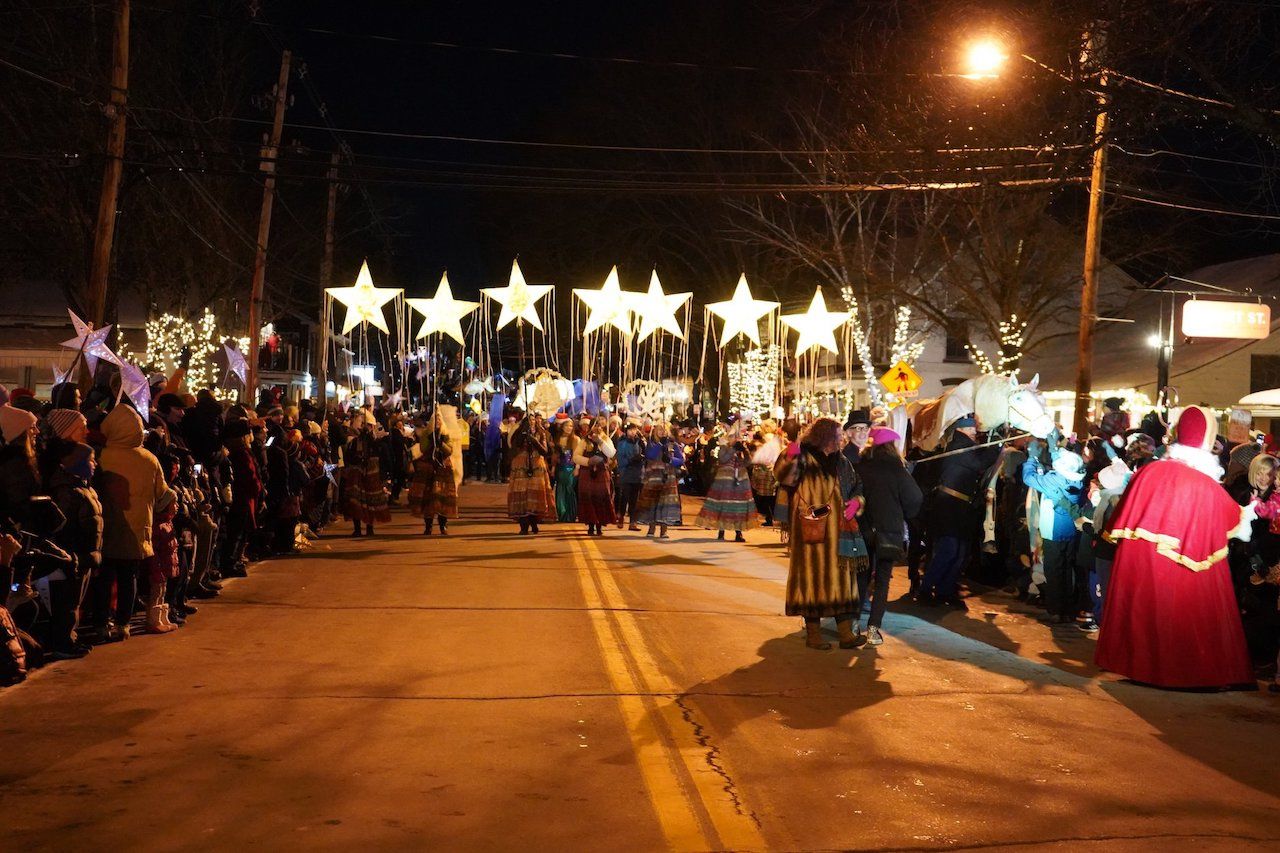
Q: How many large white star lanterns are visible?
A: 7